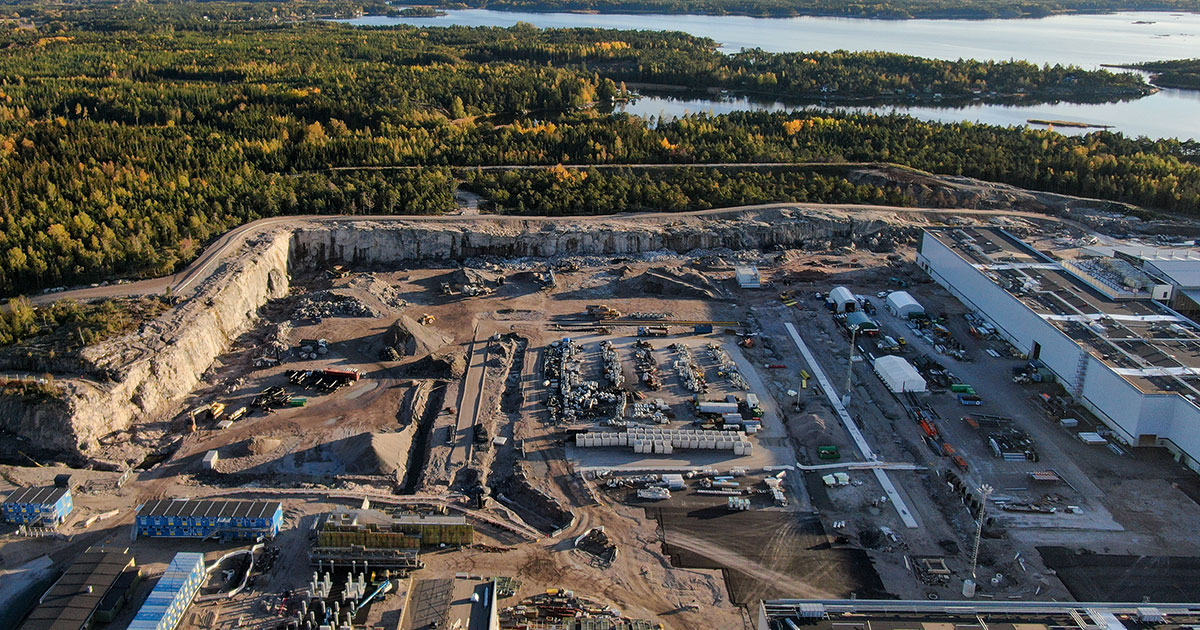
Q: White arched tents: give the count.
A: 3